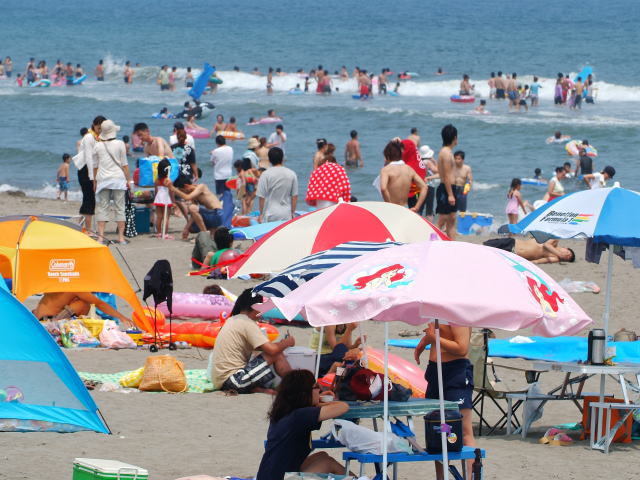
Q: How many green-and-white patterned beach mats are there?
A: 1